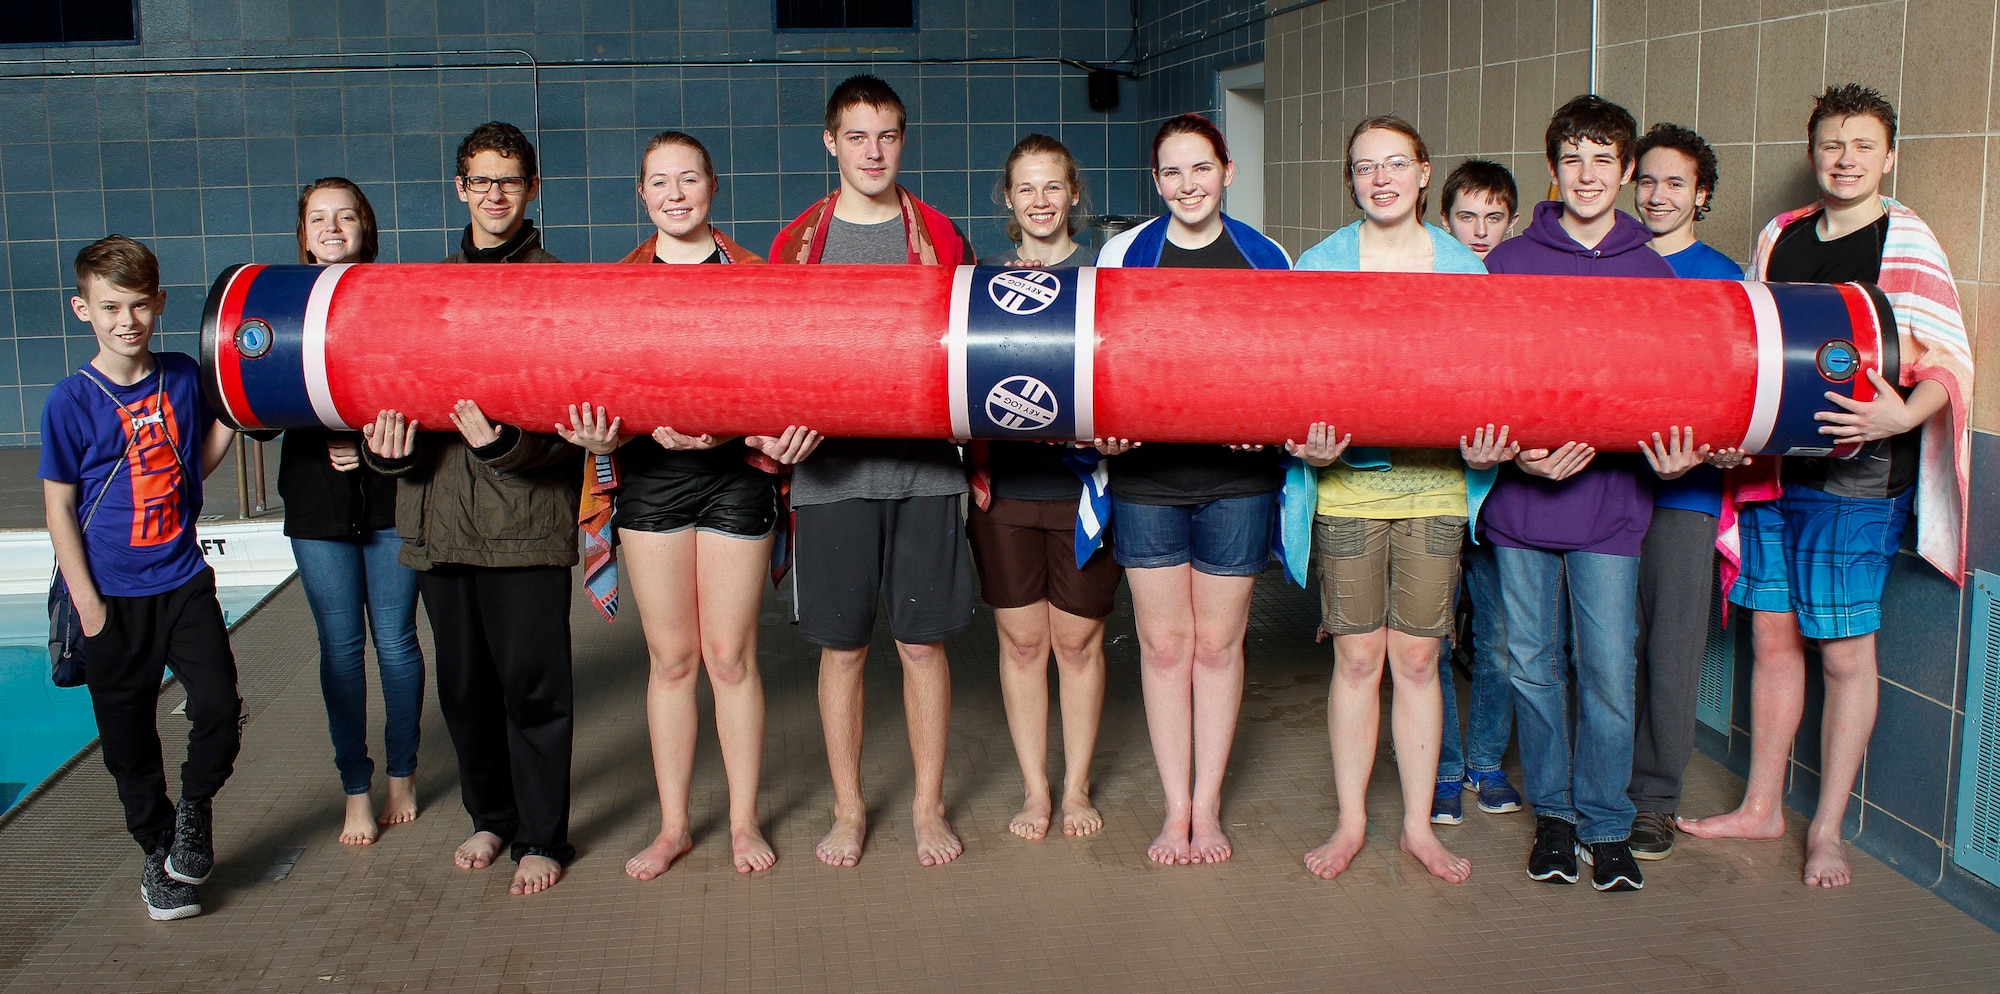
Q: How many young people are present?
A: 12